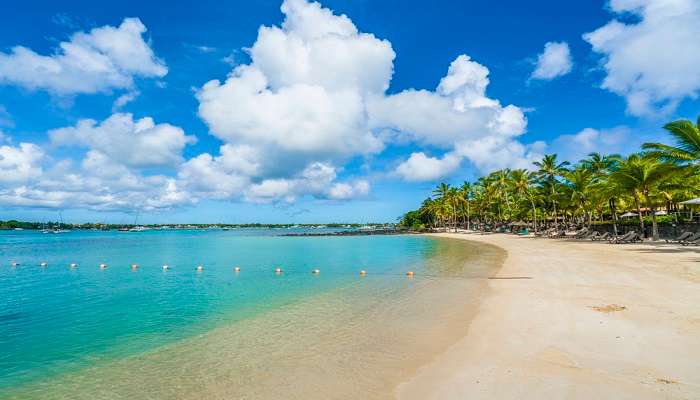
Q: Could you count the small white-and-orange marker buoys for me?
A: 12